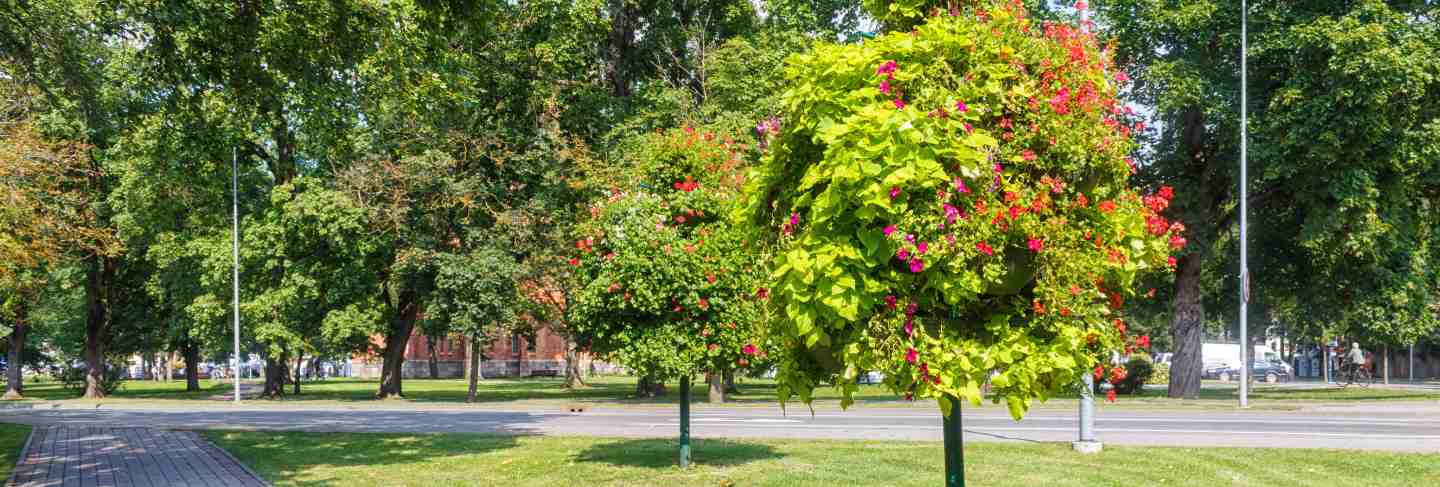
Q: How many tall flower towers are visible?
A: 2